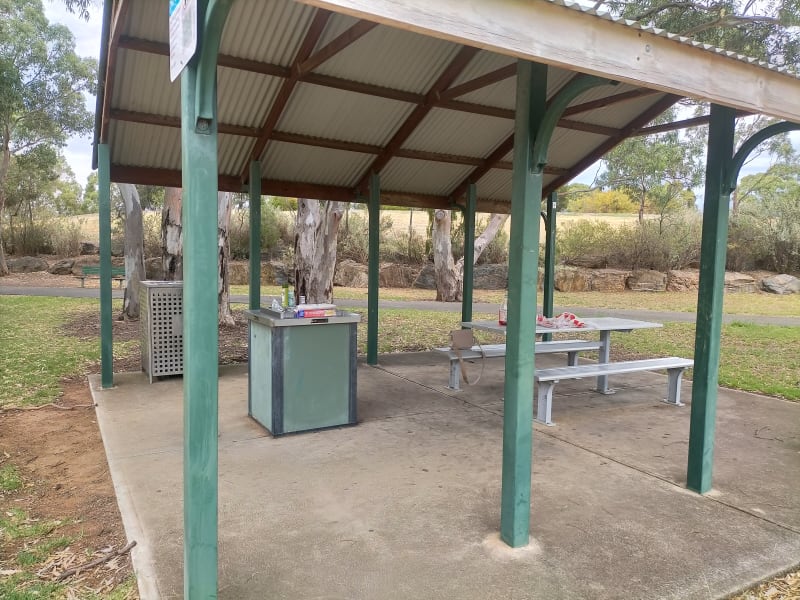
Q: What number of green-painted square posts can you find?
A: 8